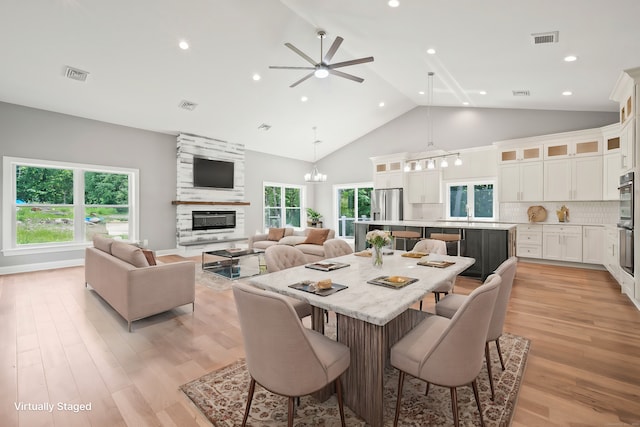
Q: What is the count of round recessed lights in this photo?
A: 11